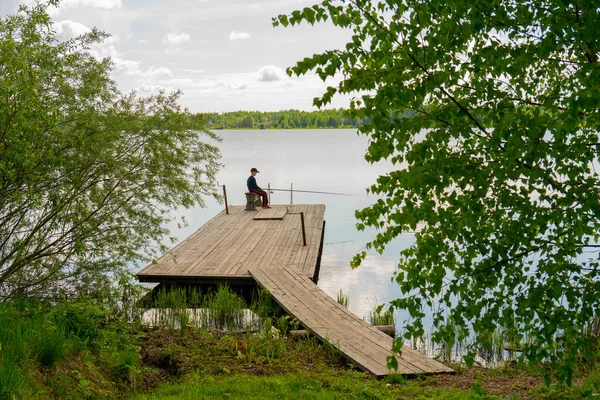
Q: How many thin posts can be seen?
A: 4